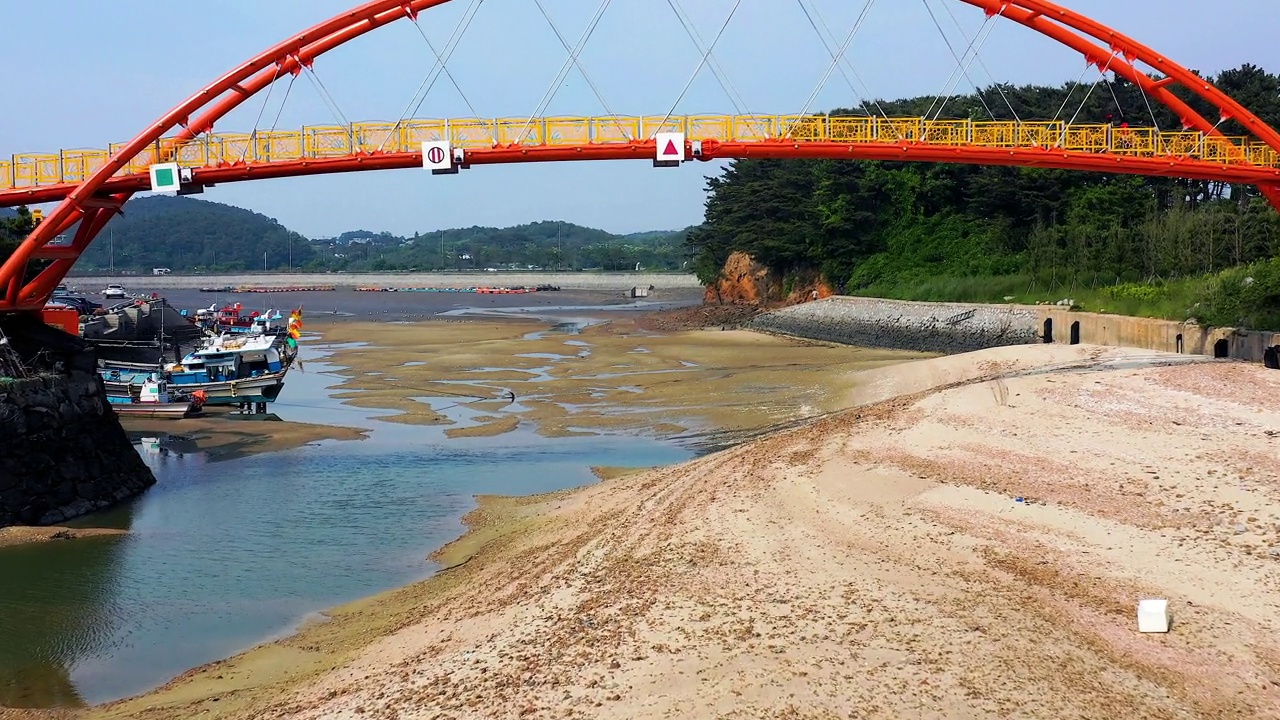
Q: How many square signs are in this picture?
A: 3